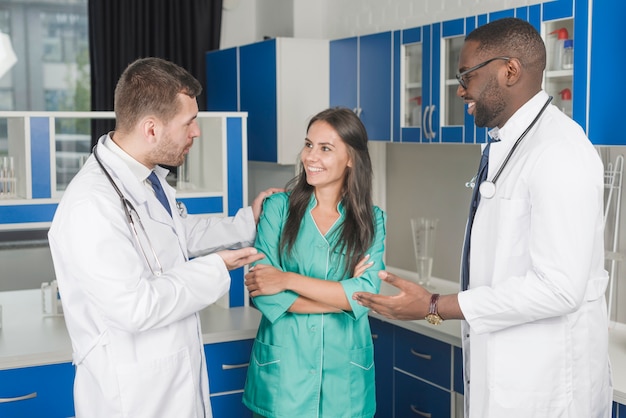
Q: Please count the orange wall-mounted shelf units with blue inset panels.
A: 0